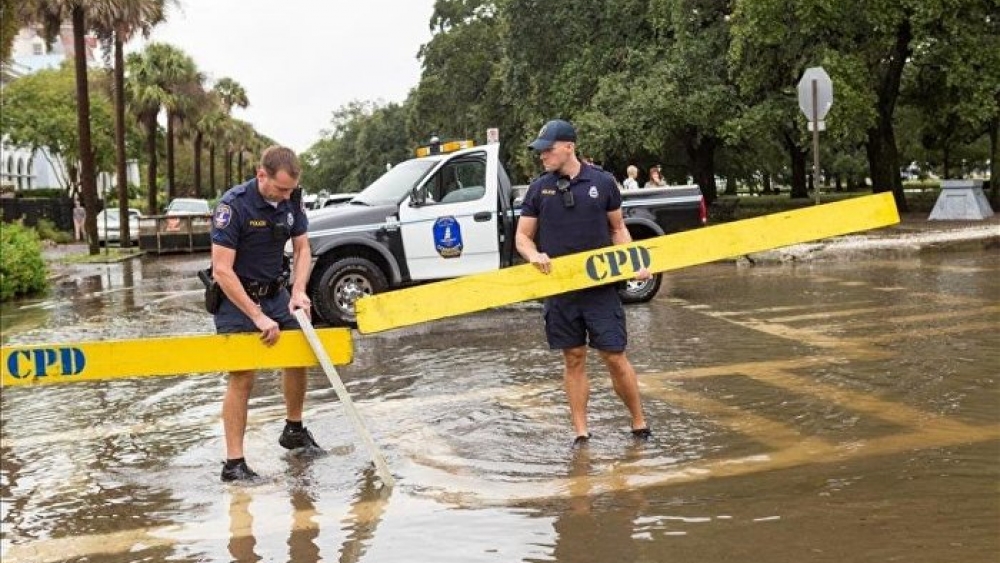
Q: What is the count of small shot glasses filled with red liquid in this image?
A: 0